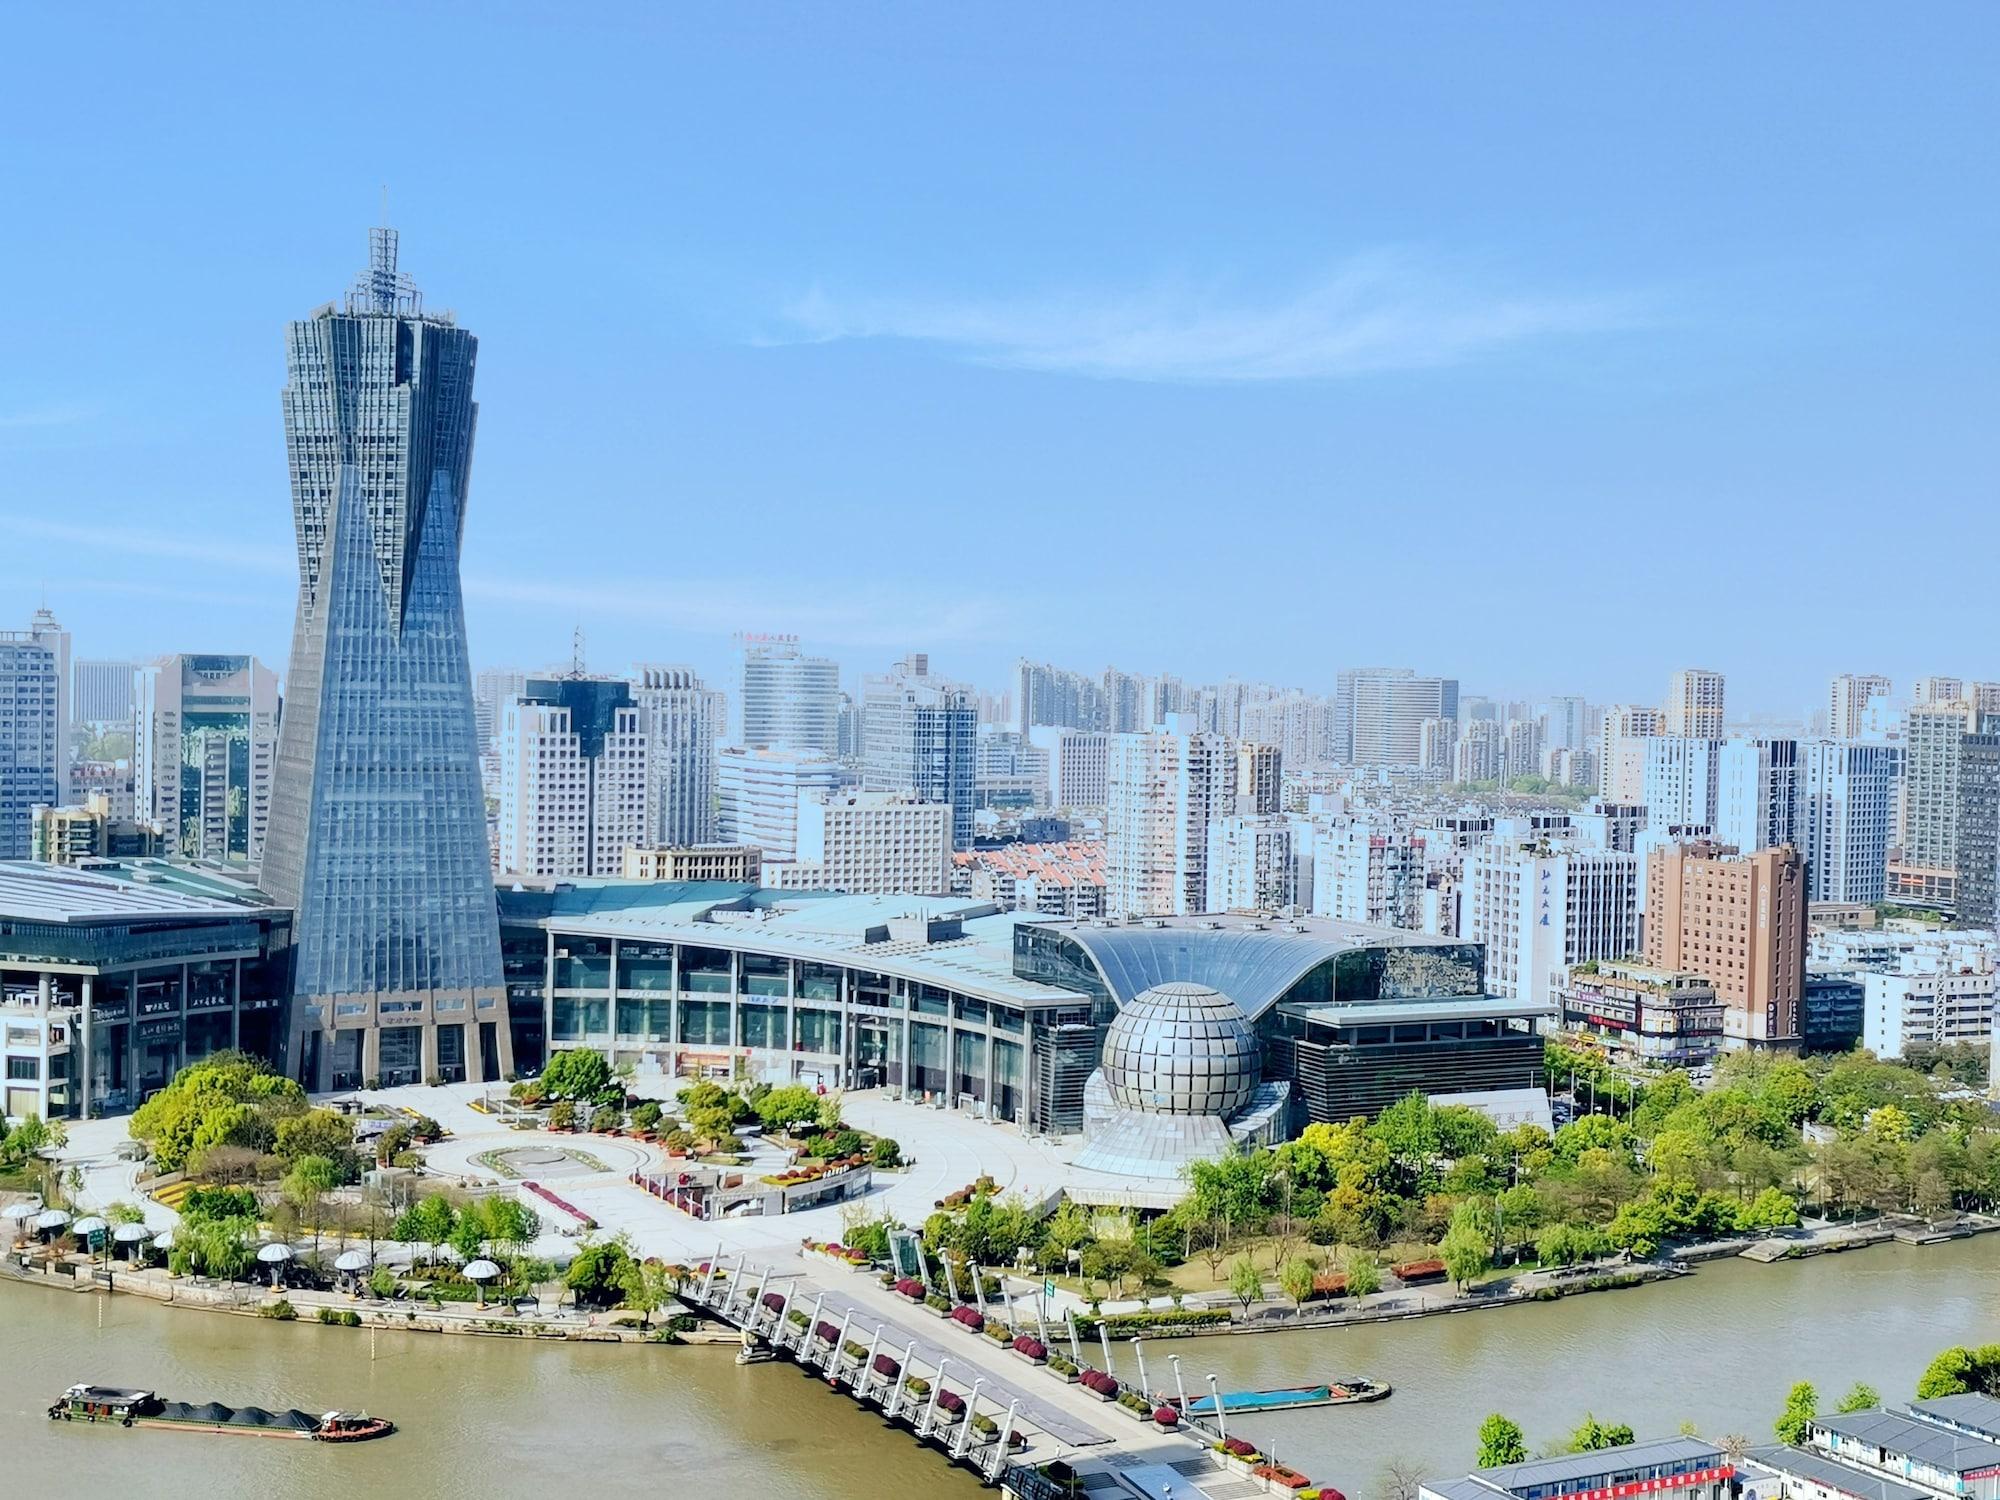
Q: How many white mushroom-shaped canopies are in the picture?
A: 8